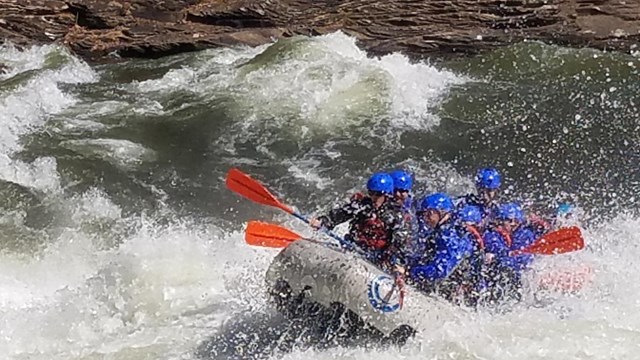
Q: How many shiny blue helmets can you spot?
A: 6